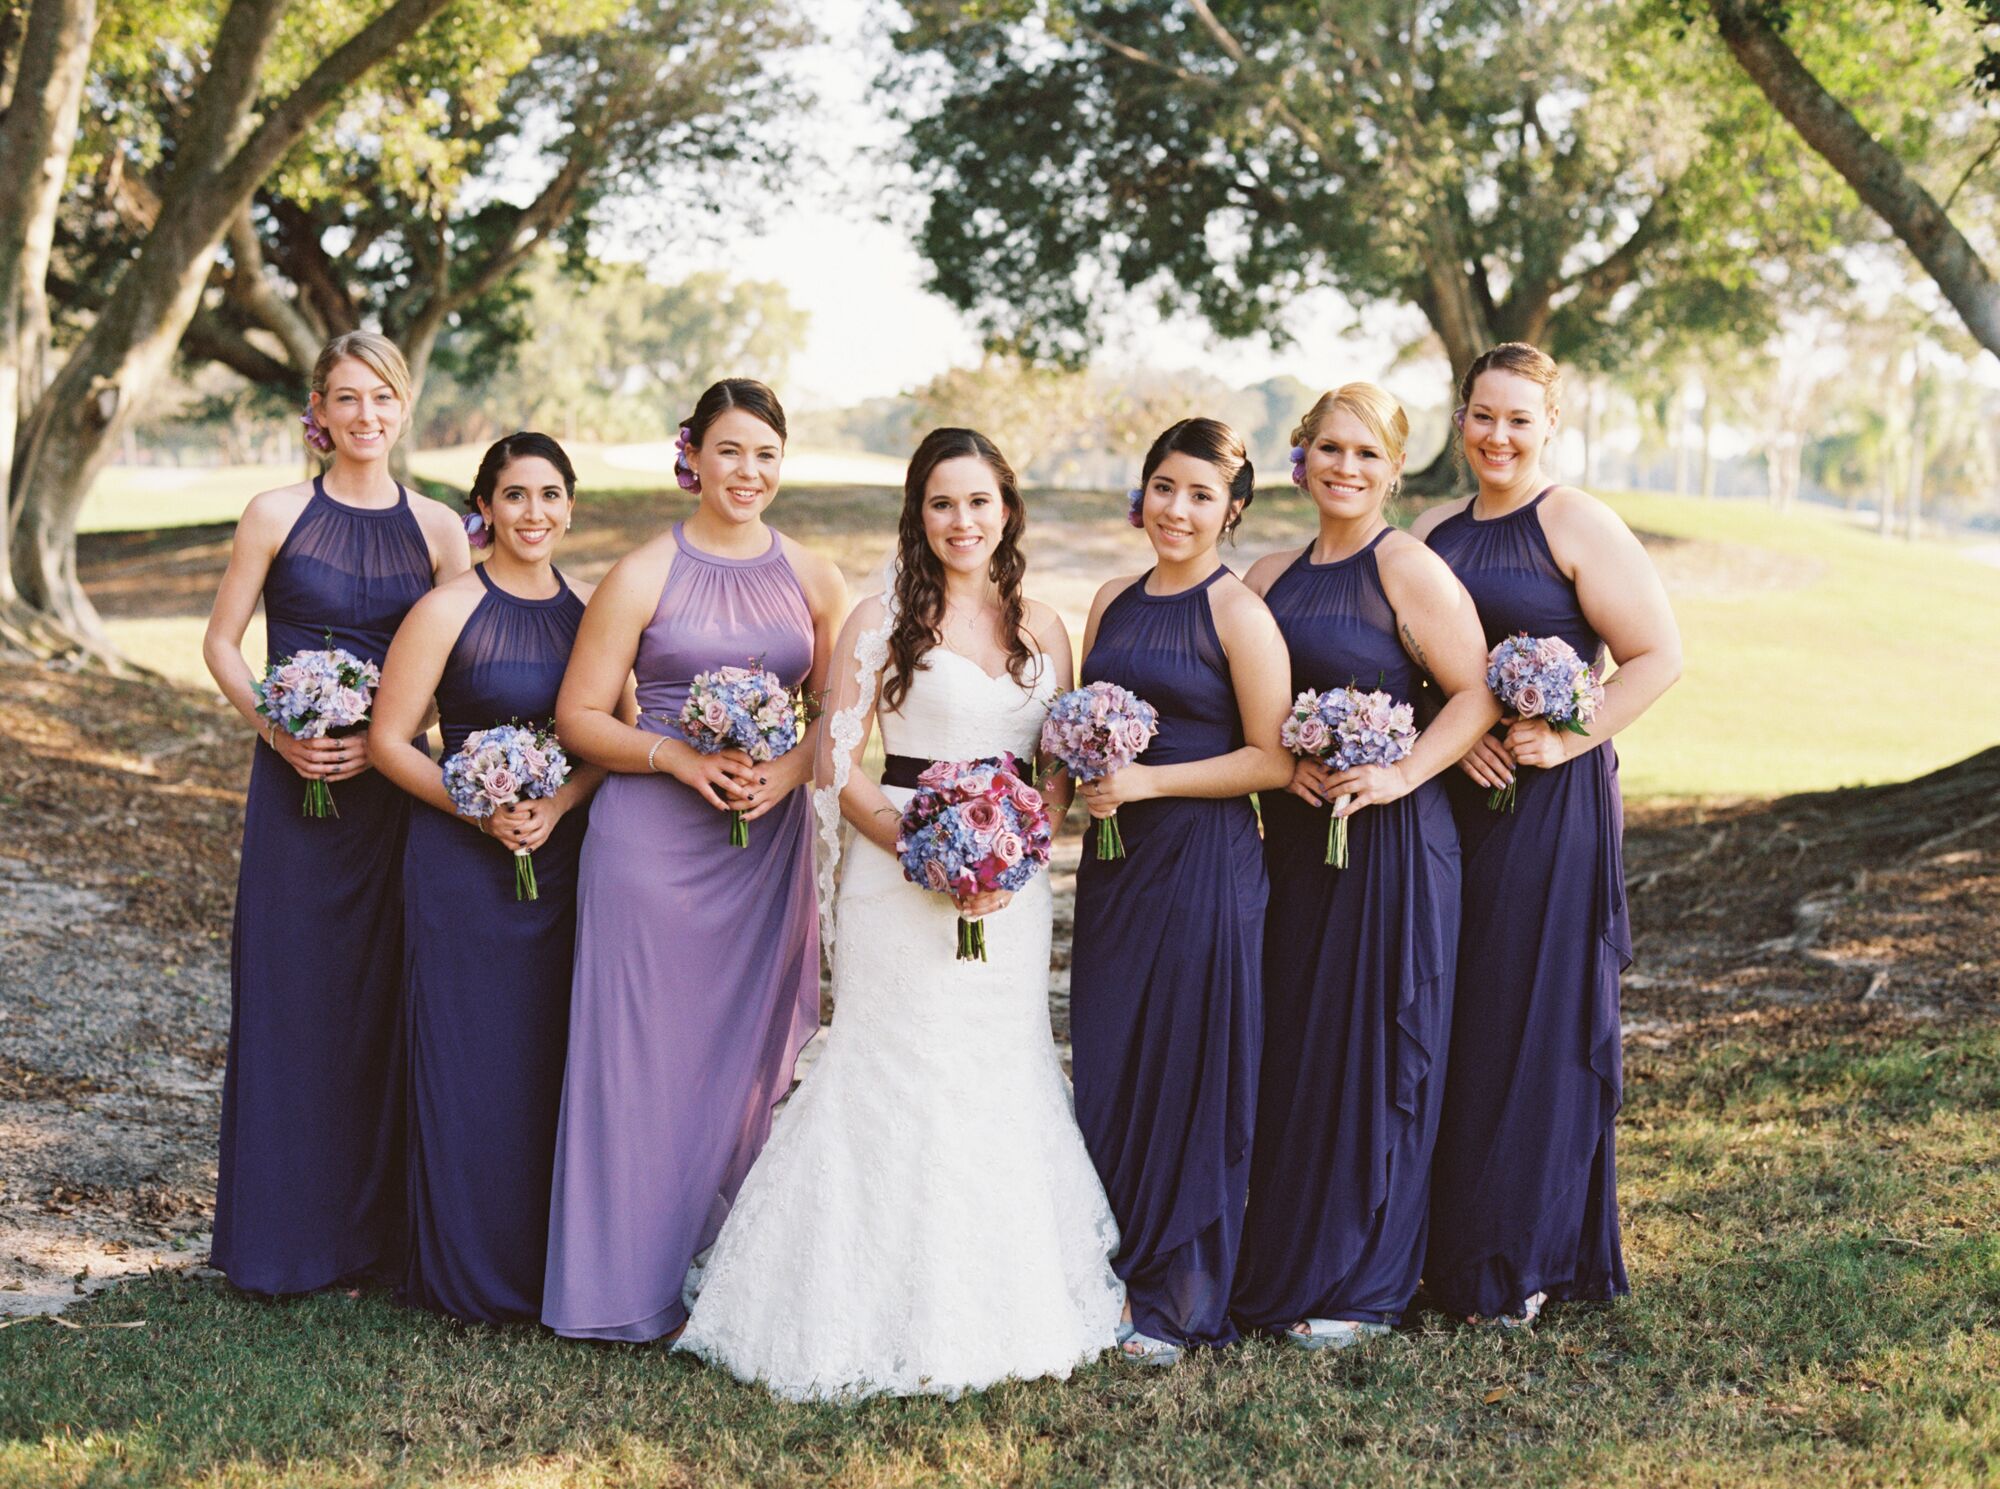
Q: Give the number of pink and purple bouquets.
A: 7